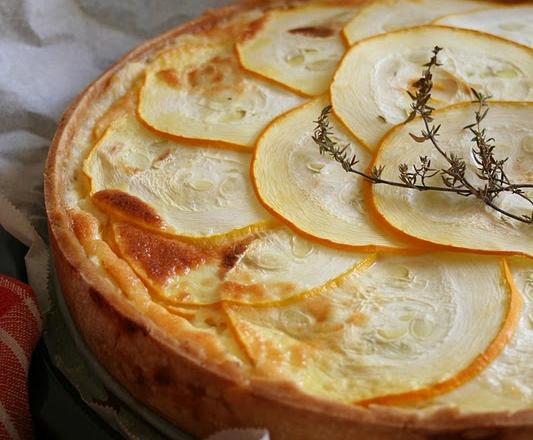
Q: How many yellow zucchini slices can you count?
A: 11